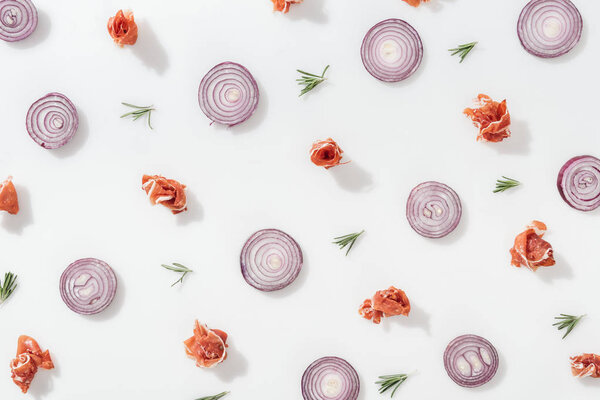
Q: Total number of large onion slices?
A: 11